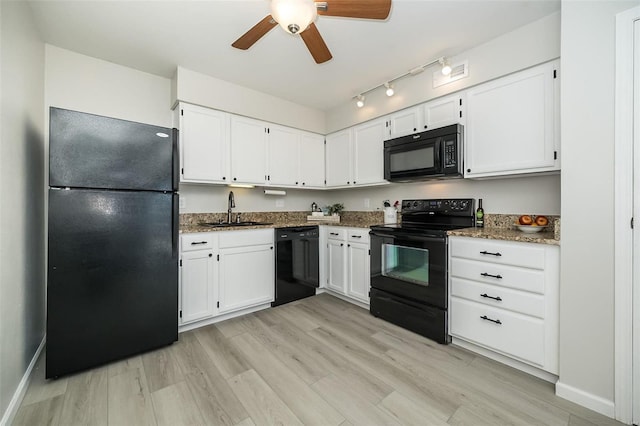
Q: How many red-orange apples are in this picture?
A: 2